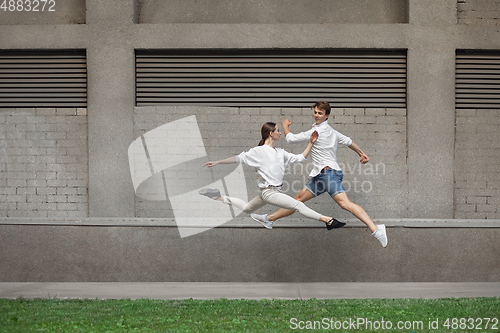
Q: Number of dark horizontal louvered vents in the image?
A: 3